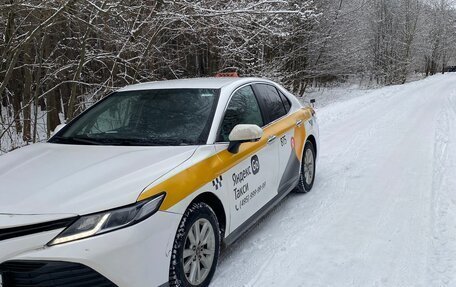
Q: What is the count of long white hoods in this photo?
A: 1